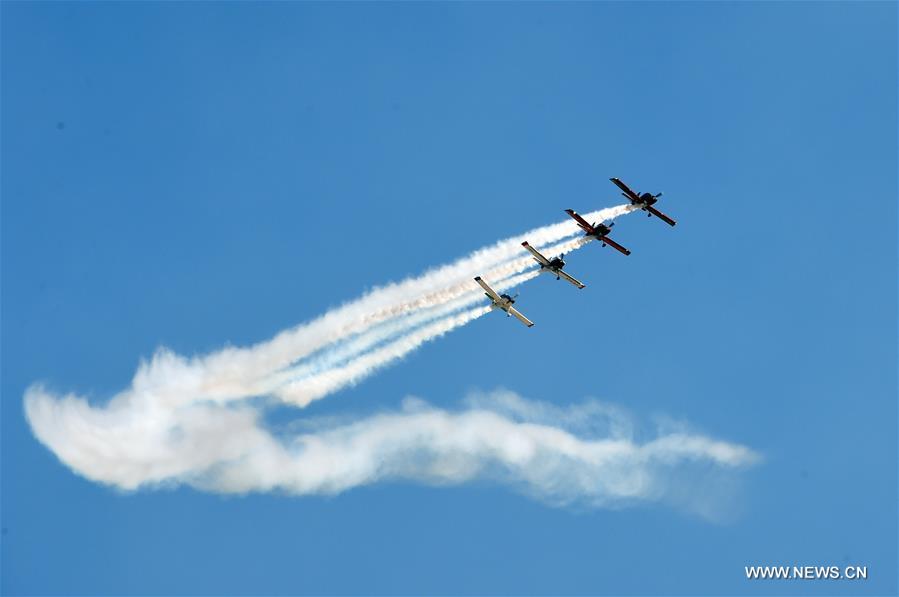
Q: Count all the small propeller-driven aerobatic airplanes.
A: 4